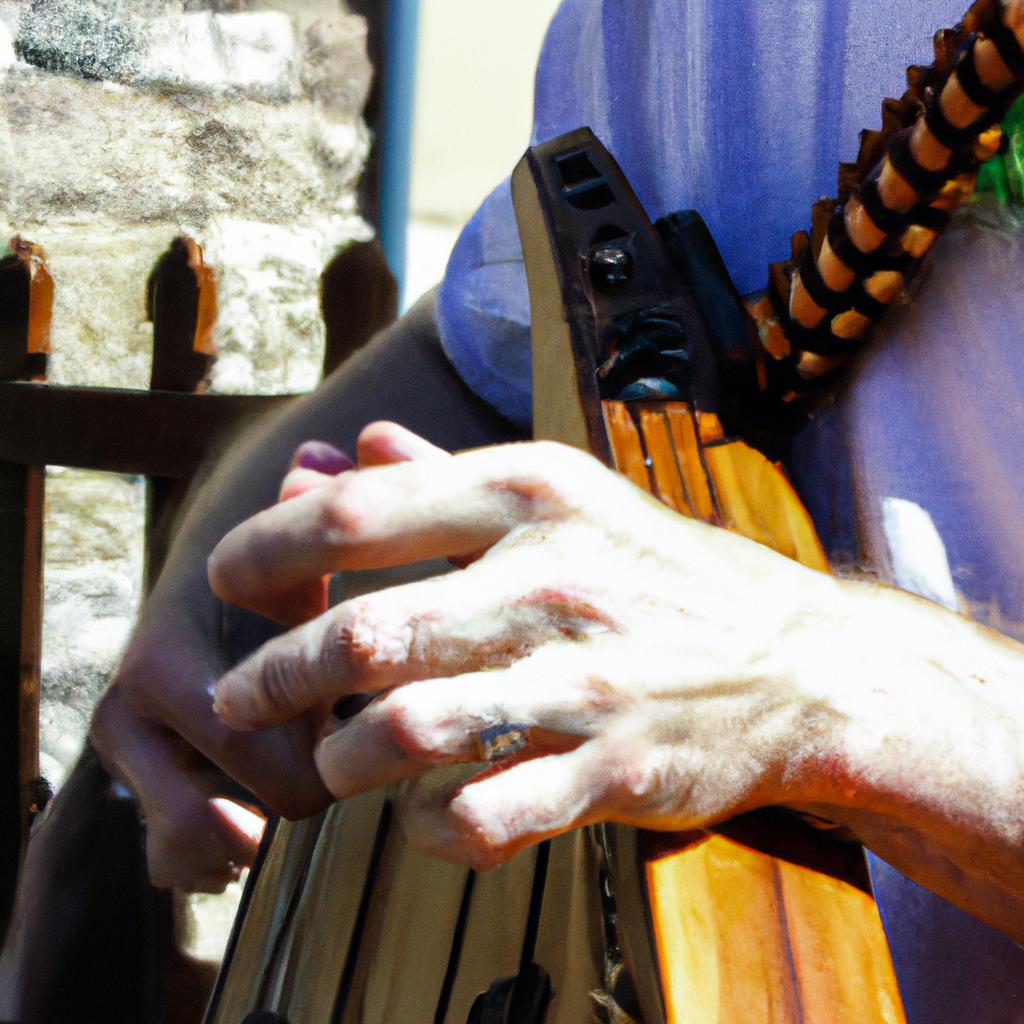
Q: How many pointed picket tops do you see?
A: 3